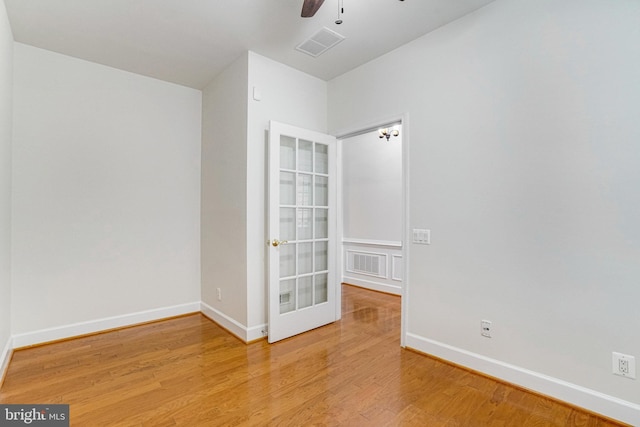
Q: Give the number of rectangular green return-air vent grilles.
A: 0